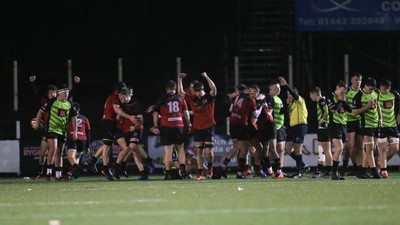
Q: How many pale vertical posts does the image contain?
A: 7